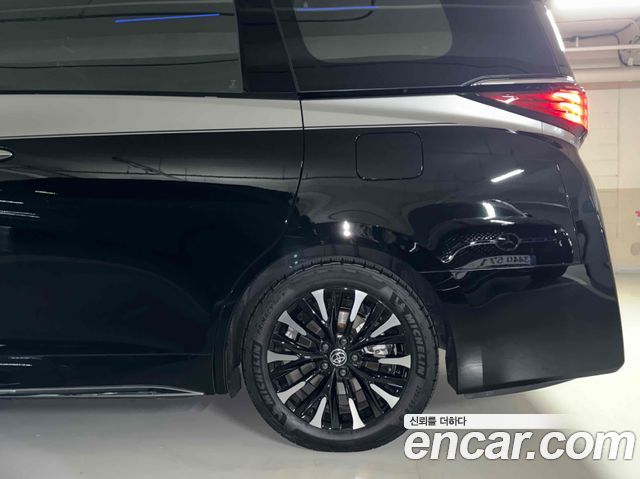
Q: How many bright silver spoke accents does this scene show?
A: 10